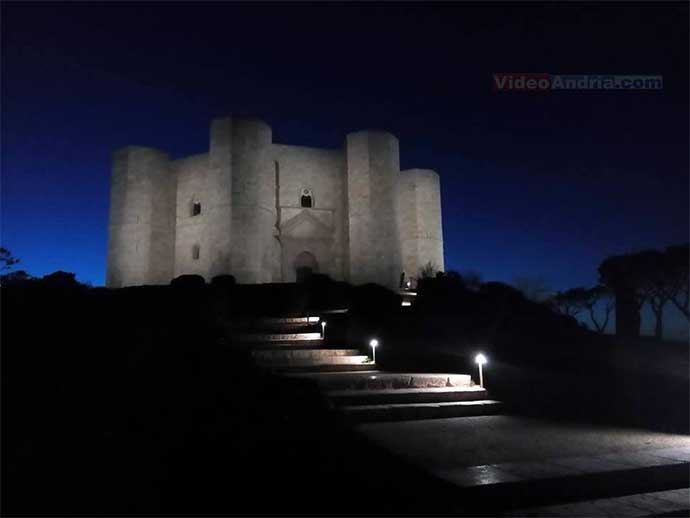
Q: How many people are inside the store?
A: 0